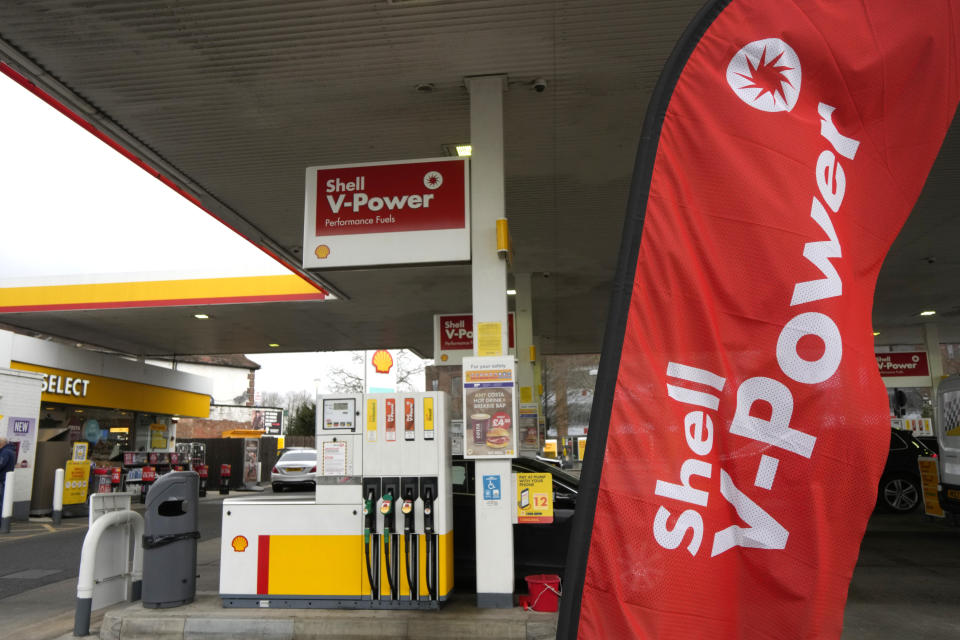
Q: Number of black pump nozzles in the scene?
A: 2